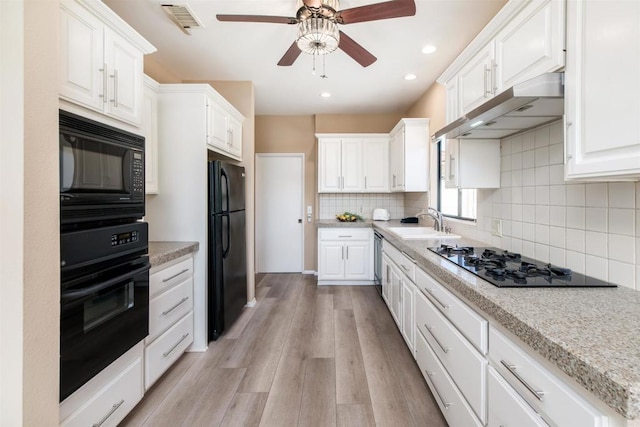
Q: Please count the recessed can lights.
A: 3